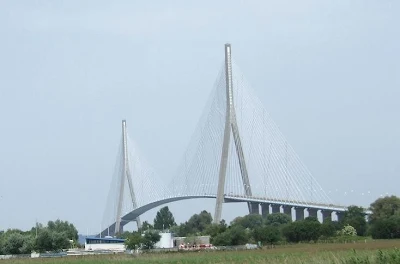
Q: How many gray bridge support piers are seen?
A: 8